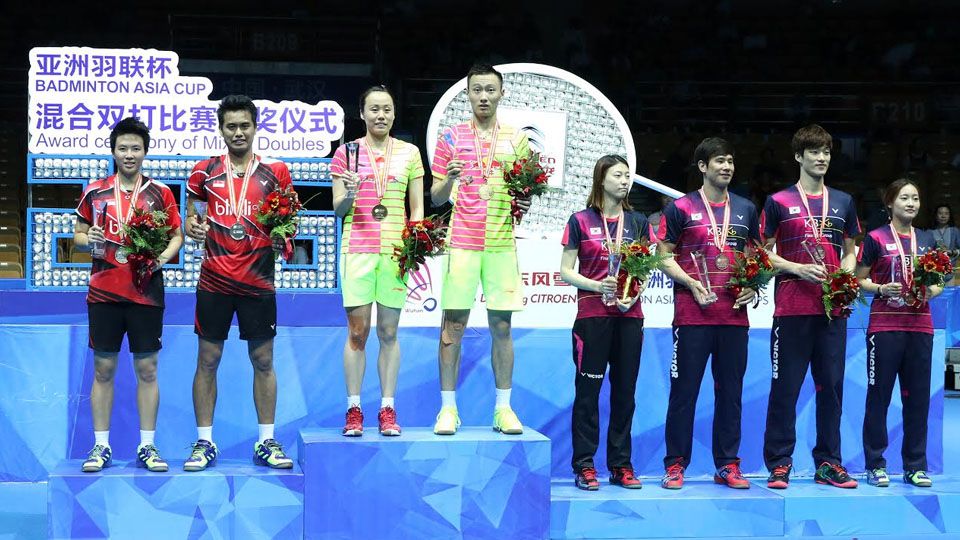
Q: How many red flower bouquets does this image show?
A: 8